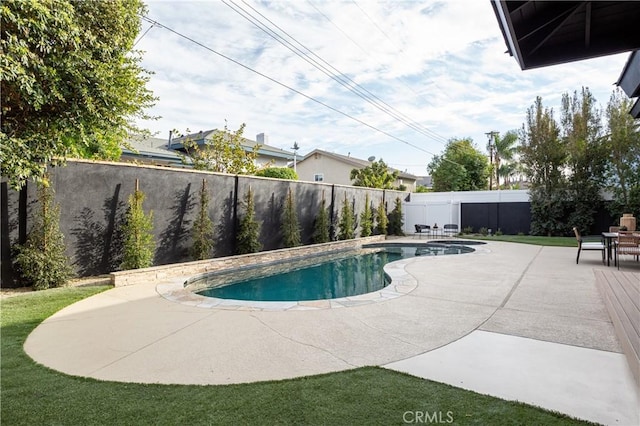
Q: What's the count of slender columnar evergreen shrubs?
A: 10